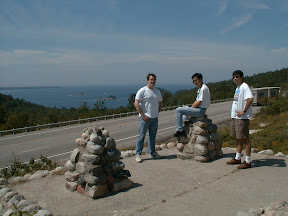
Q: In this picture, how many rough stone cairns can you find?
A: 2